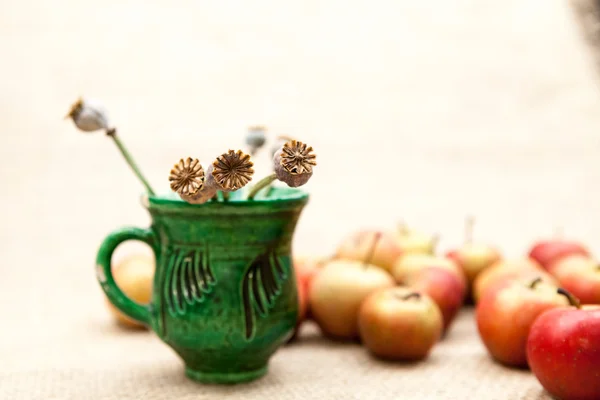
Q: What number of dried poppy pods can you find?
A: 6